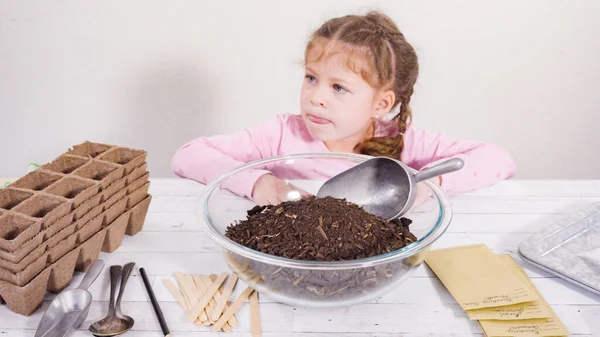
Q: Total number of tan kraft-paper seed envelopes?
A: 3